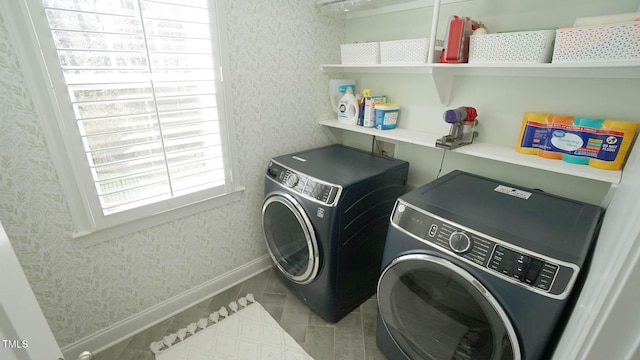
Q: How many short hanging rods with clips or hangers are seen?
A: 1